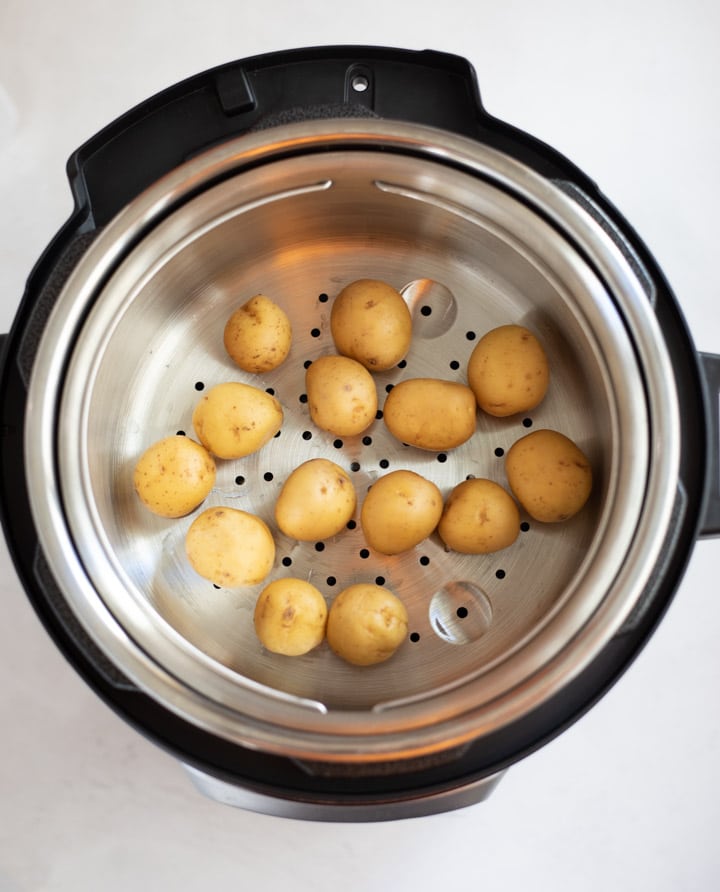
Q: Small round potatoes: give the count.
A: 14